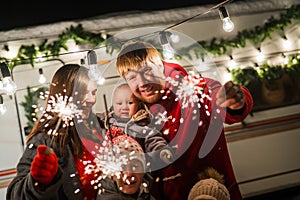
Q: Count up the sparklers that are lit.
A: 3